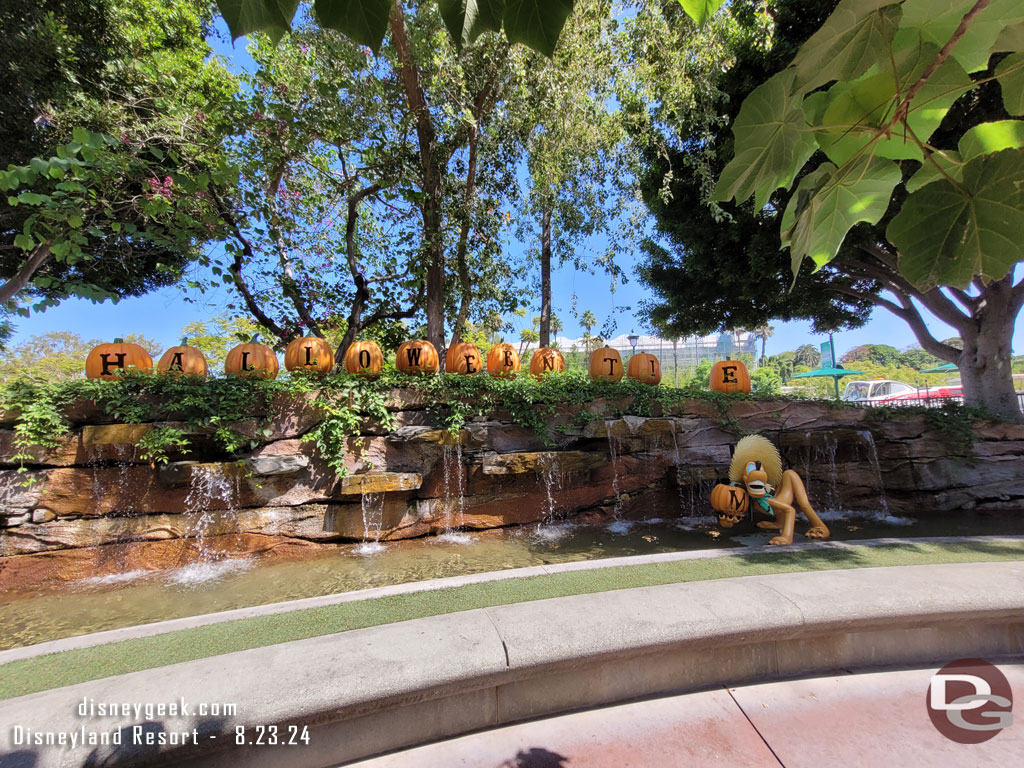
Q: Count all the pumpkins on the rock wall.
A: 12